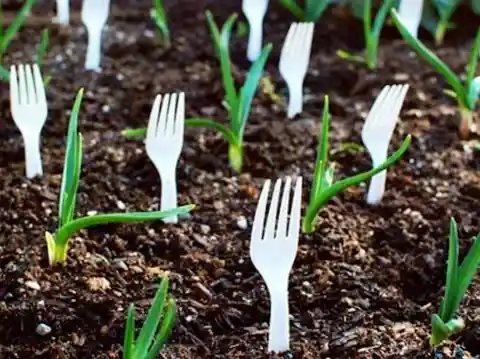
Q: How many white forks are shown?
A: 9